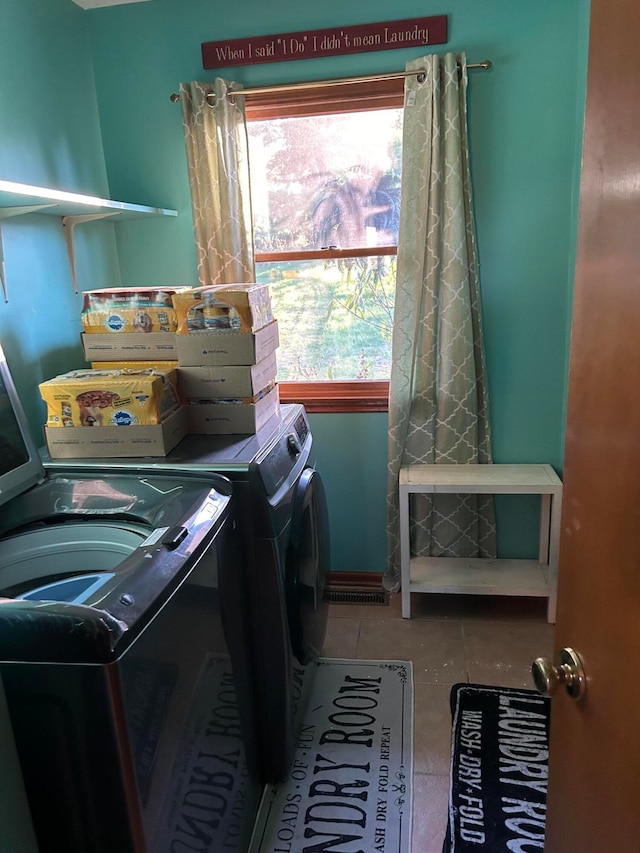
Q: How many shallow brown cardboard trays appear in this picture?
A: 5